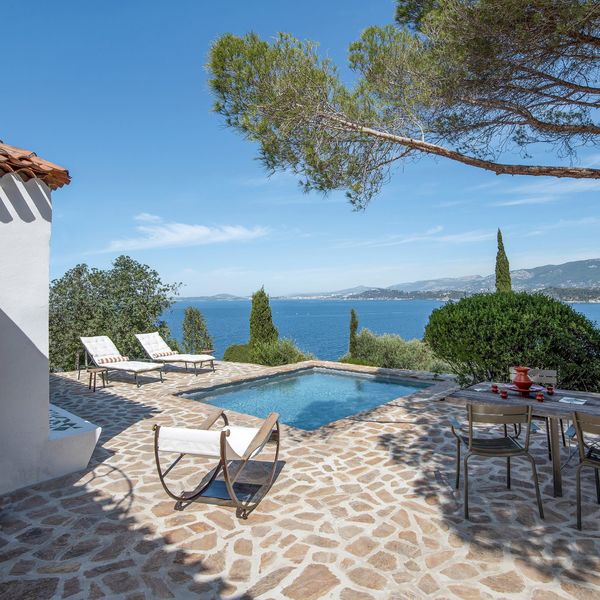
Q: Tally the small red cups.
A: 4